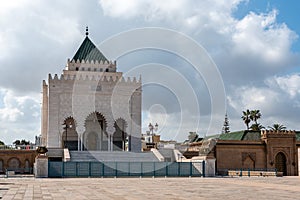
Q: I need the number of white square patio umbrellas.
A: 0